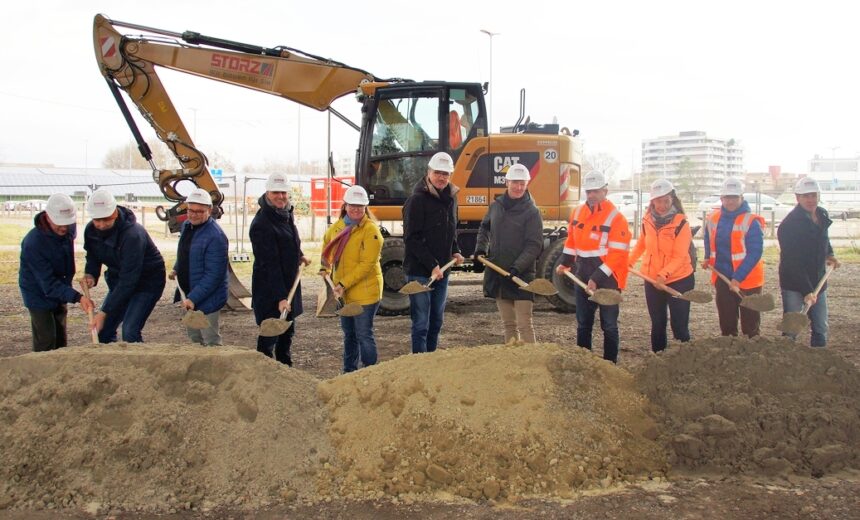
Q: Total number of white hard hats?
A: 11